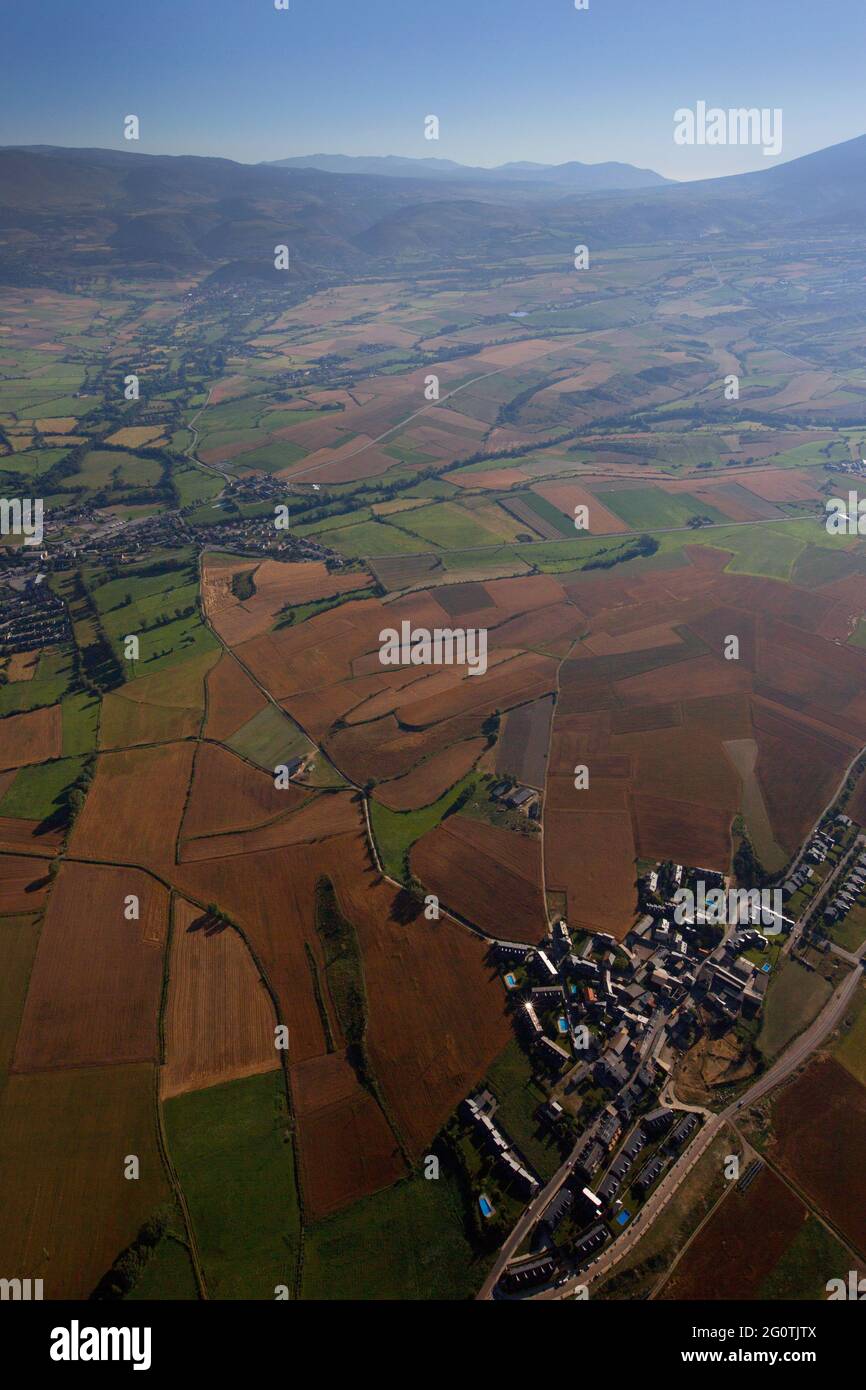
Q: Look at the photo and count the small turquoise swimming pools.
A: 7